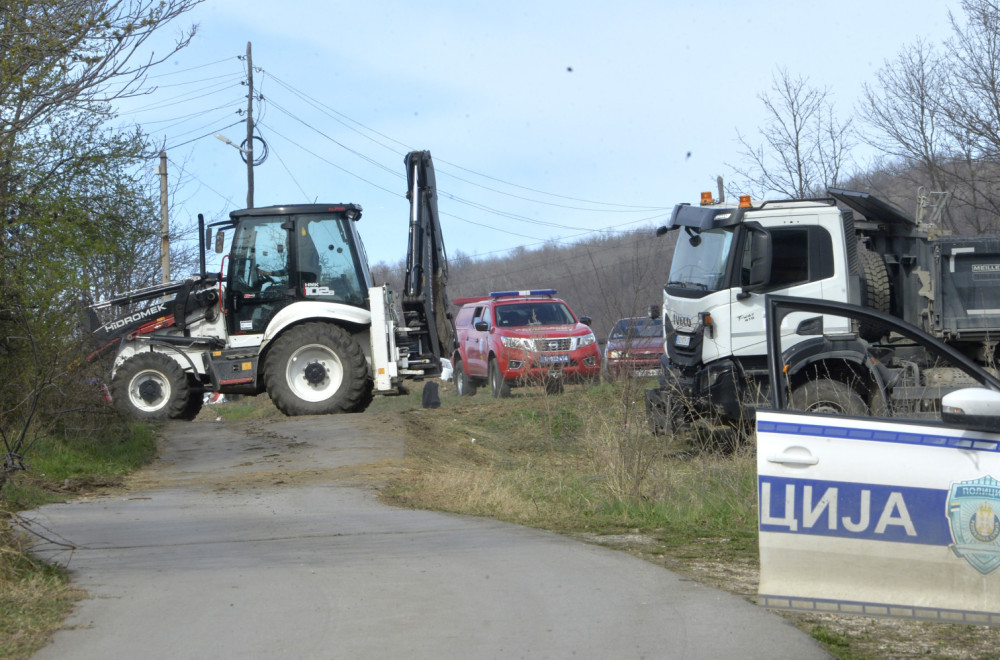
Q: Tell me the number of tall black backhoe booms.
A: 1